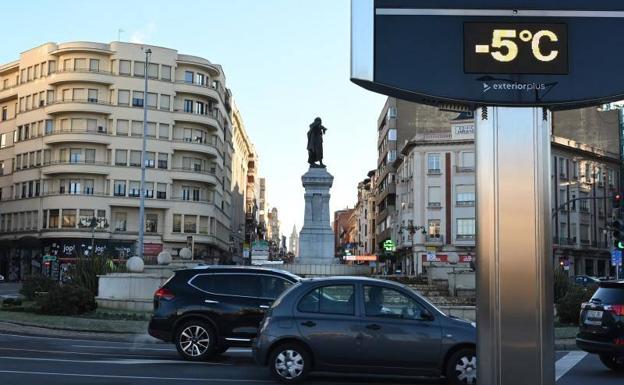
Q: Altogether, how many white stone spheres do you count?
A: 4